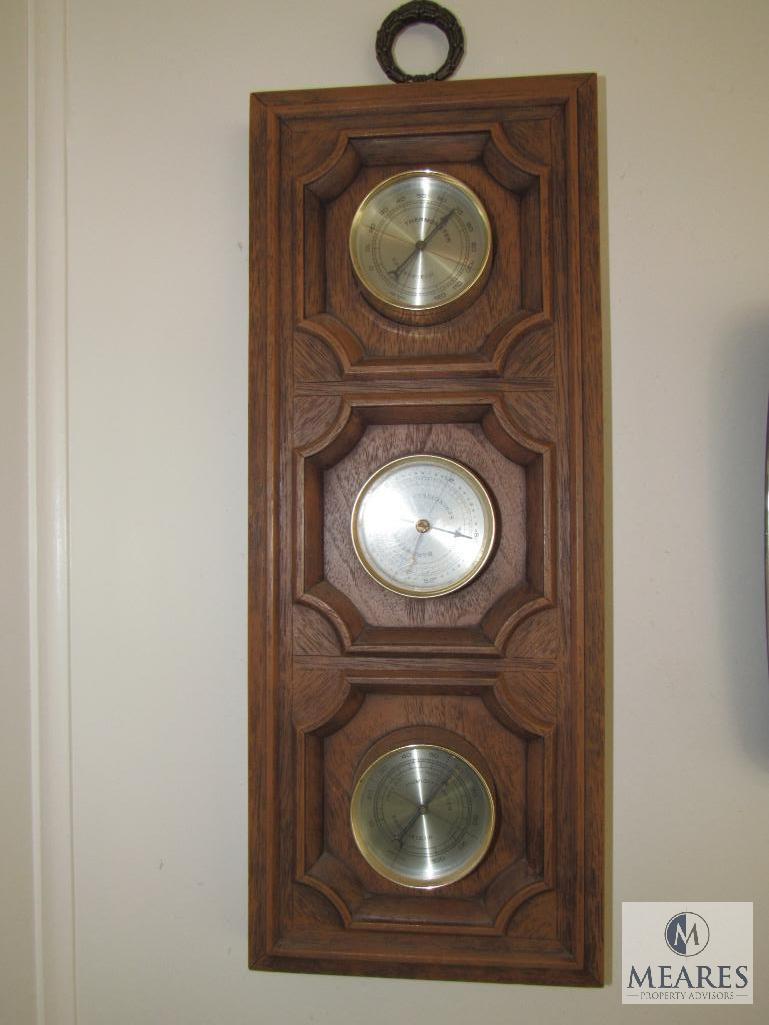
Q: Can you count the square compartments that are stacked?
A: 3